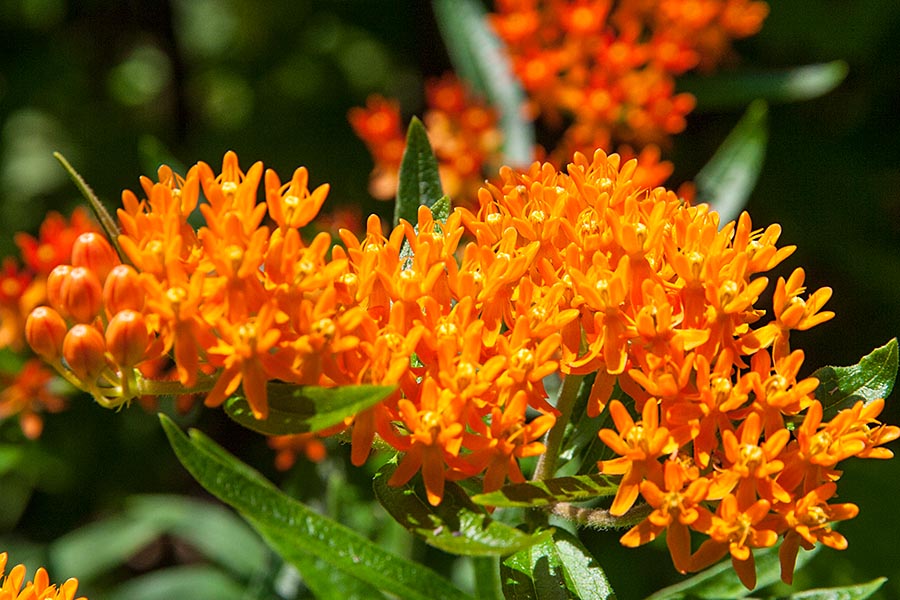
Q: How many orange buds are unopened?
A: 7